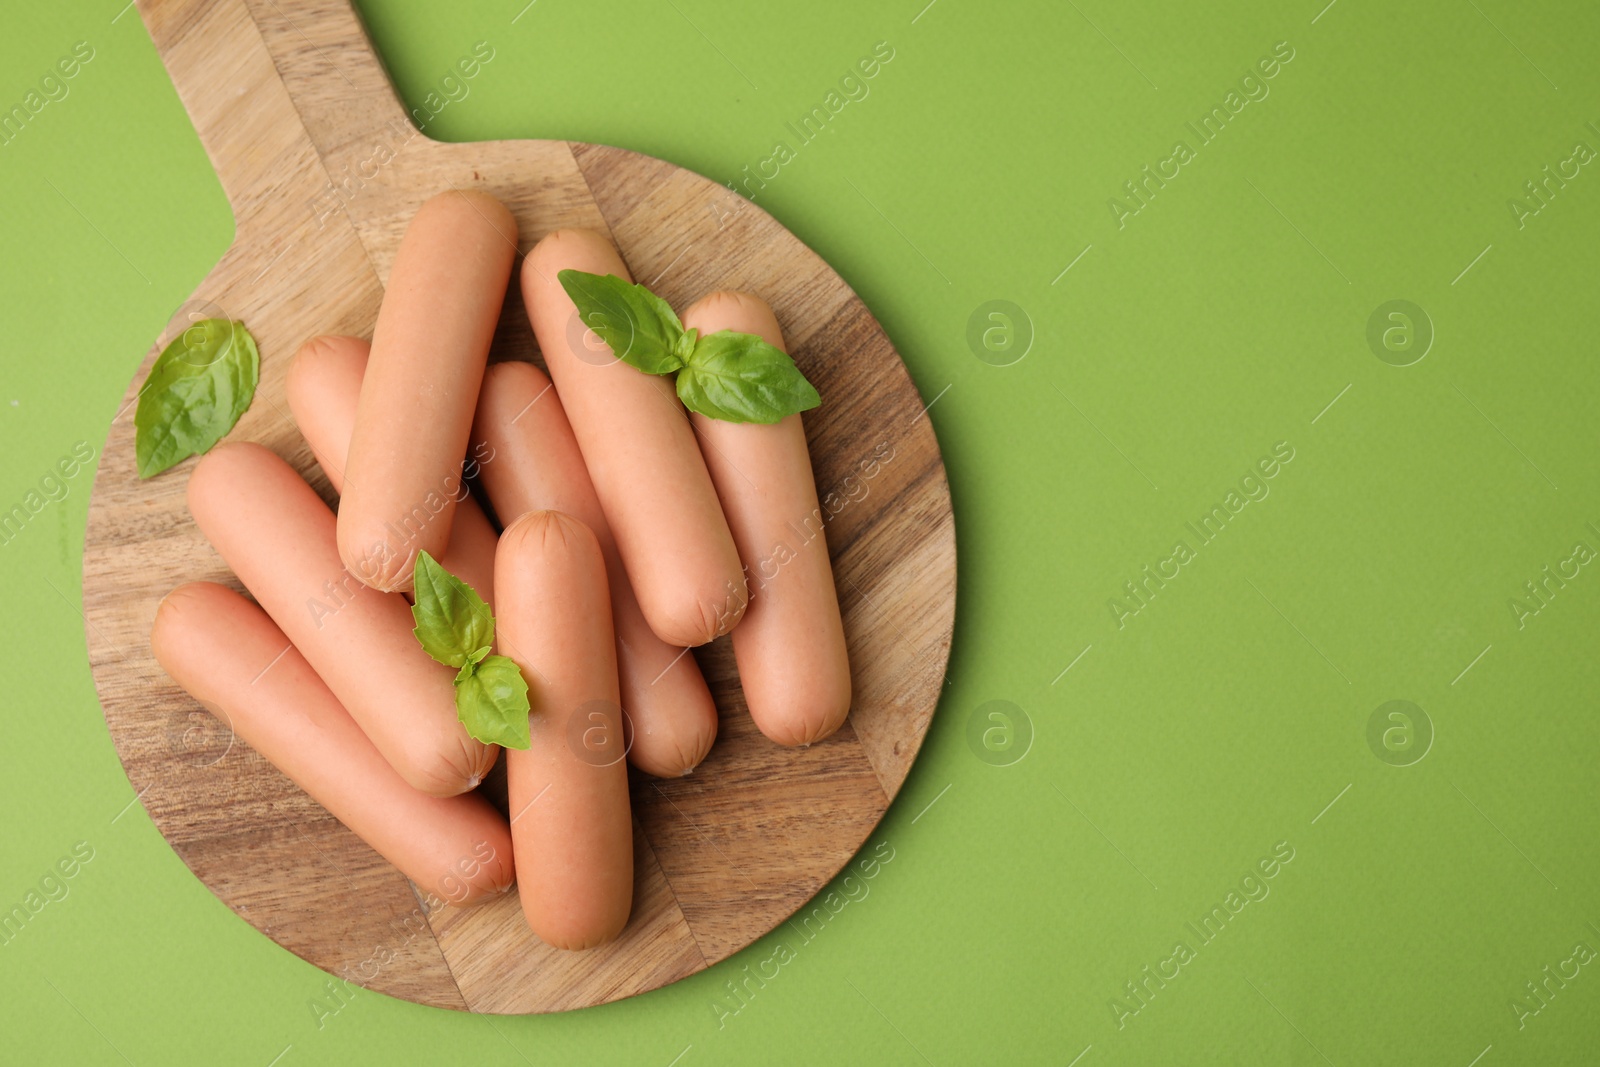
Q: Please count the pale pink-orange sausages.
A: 8